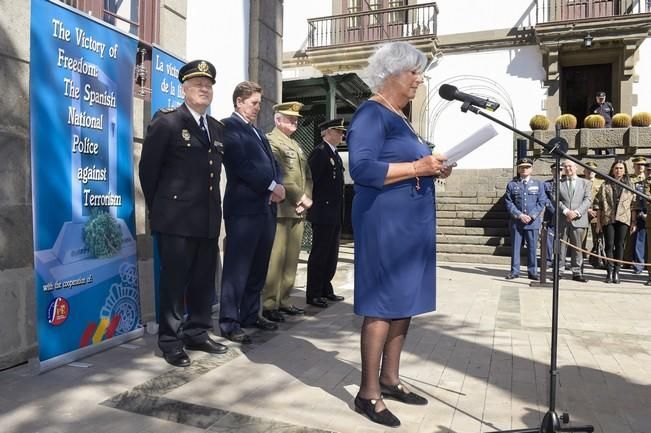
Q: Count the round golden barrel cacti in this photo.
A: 5